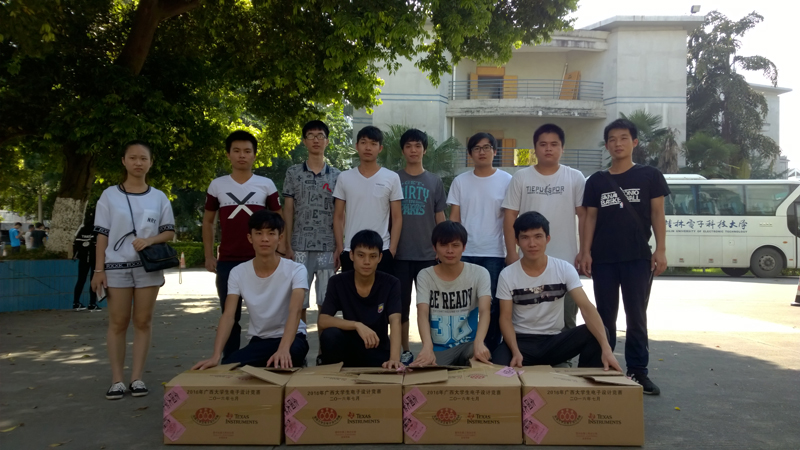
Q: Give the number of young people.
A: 12